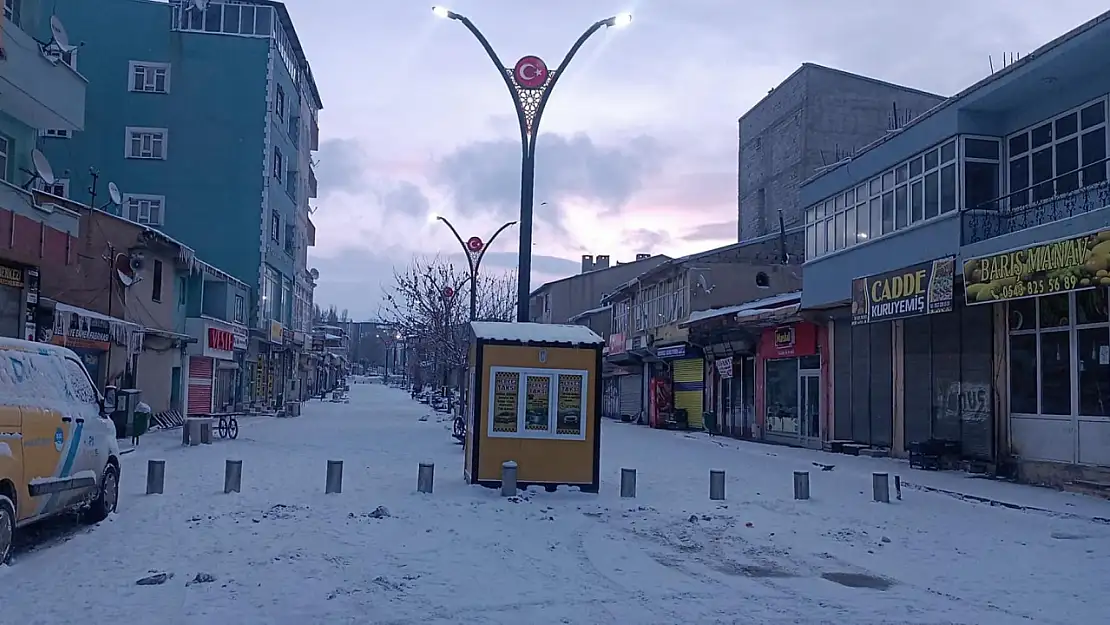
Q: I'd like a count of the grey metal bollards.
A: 9